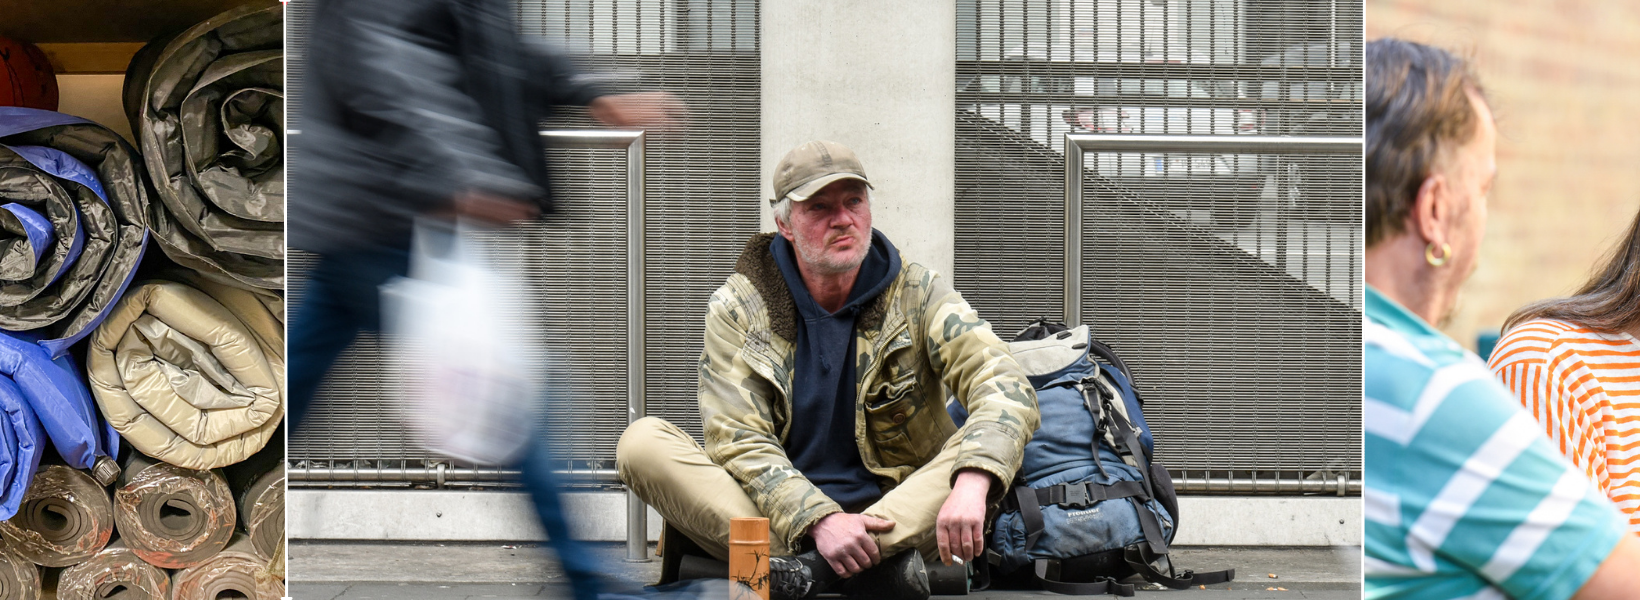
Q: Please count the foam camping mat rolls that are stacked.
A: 6